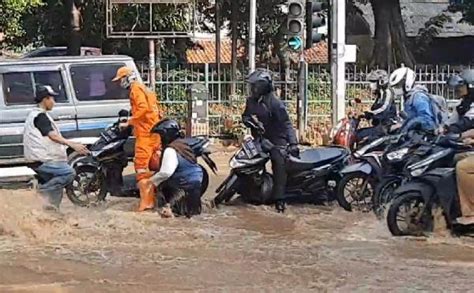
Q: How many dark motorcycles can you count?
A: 5